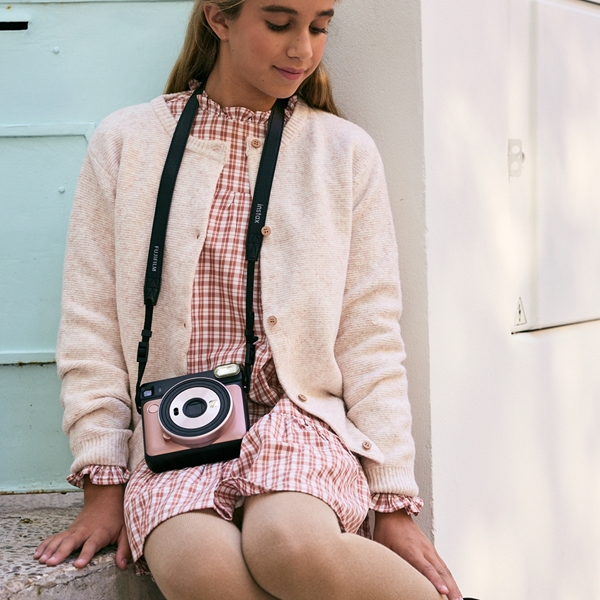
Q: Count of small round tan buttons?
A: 5